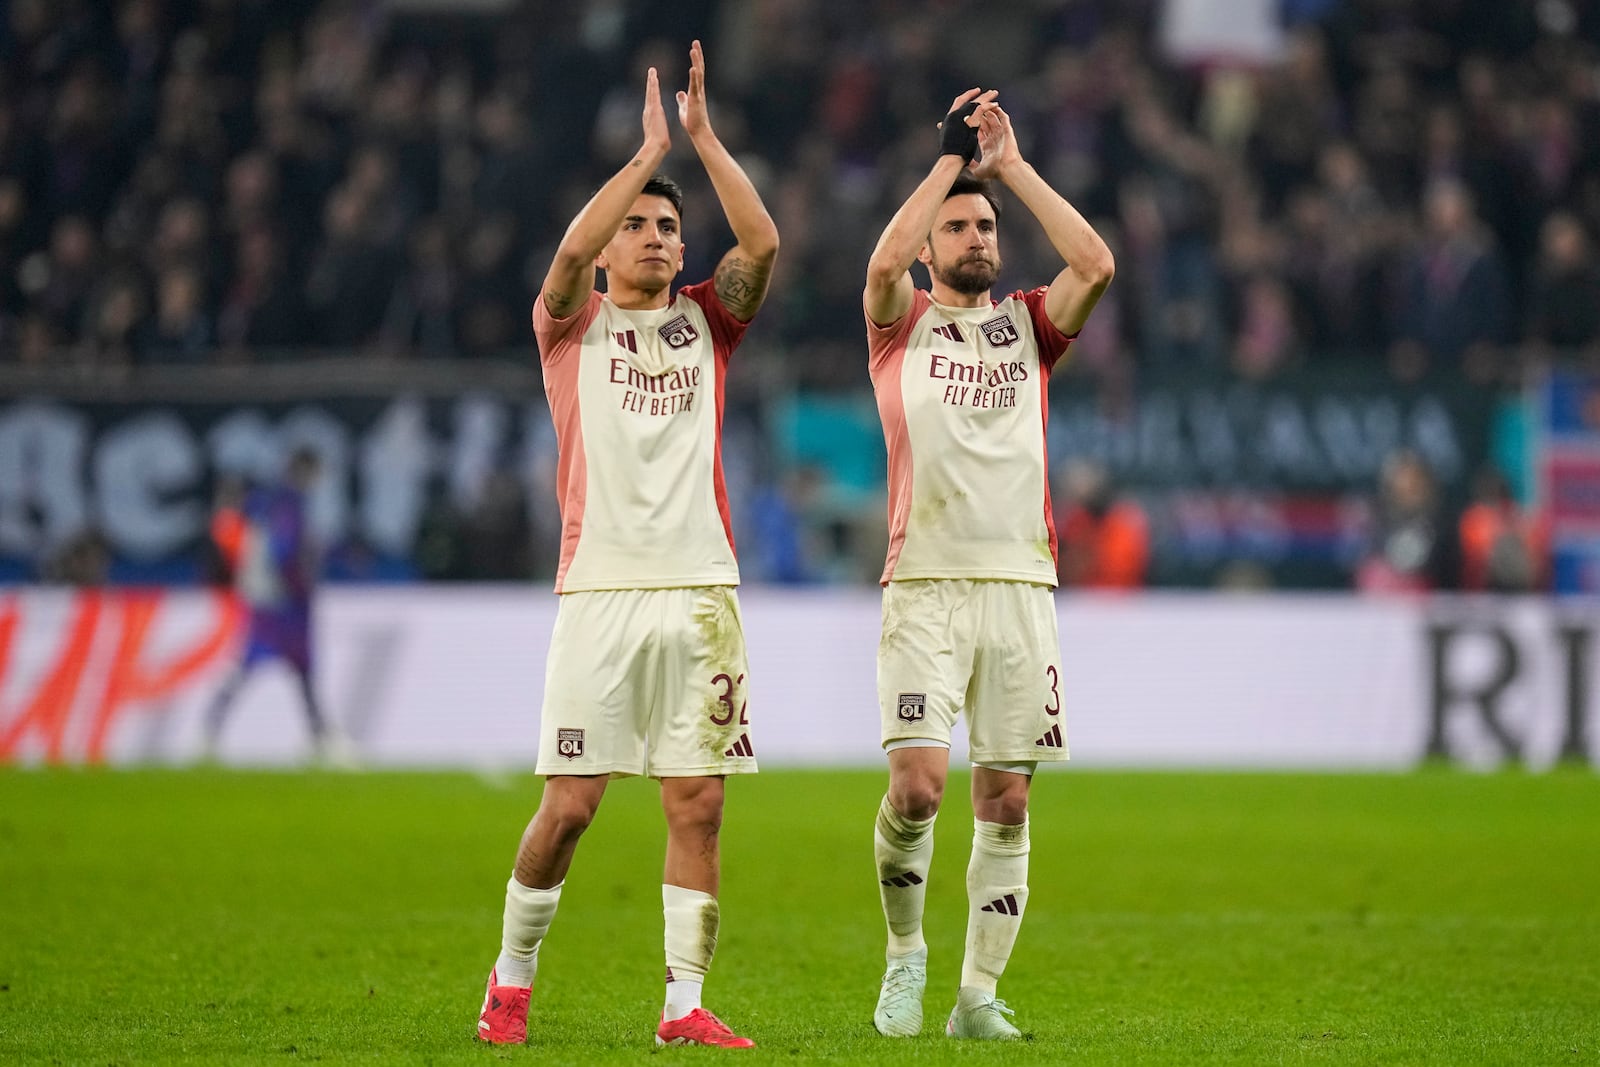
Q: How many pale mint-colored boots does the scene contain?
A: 2